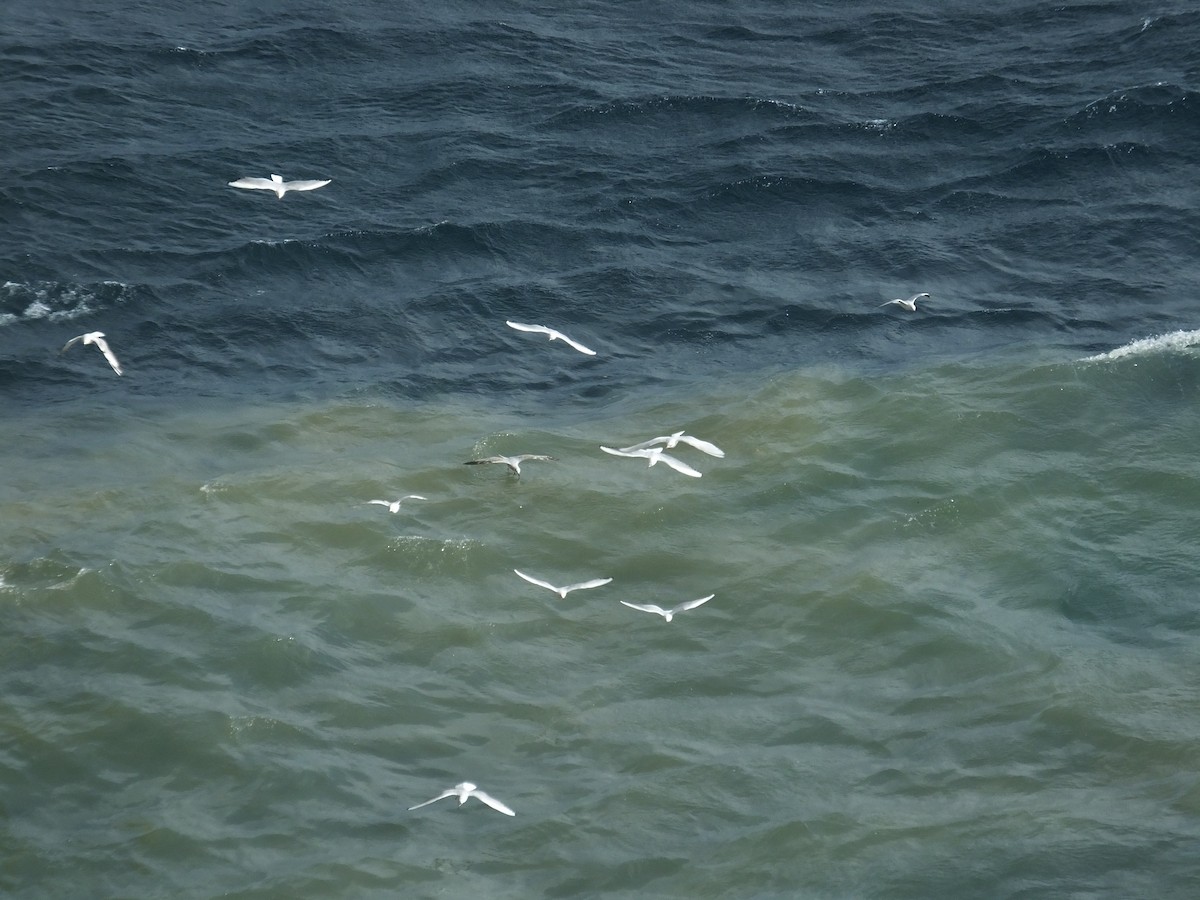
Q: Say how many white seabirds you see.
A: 11